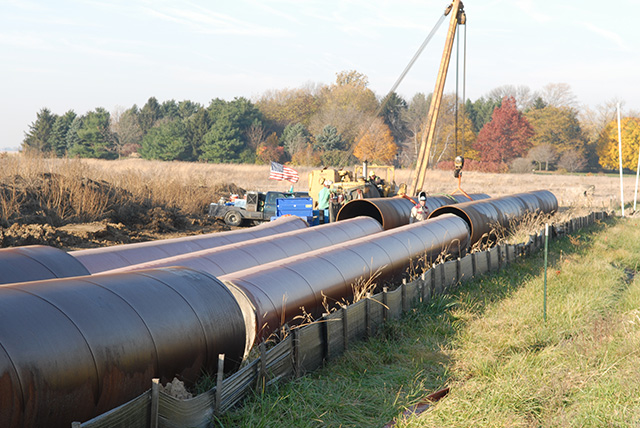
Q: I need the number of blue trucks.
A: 1